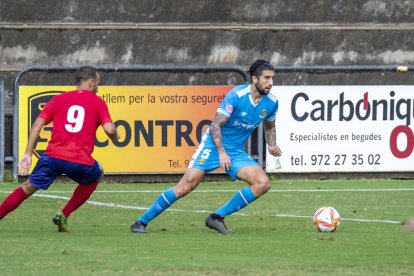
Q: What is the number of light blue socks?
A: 2